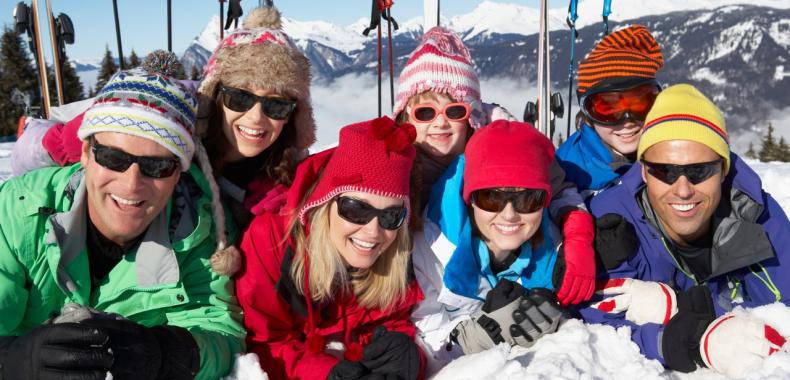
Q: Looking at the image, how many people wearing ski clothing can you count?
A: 7